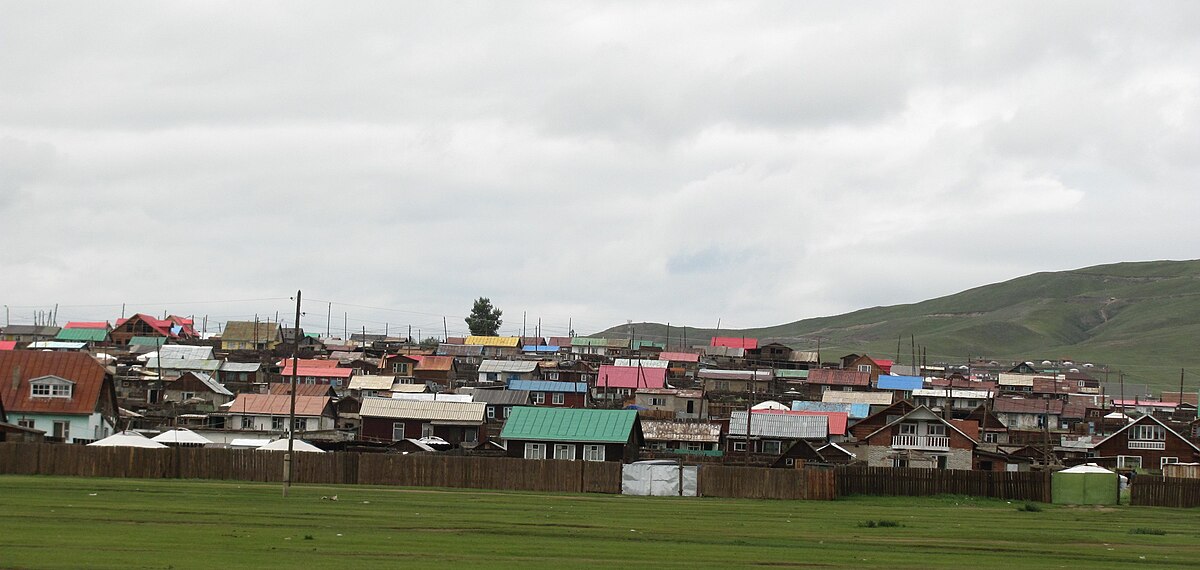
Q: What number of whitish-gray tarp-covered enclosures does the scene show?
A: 1